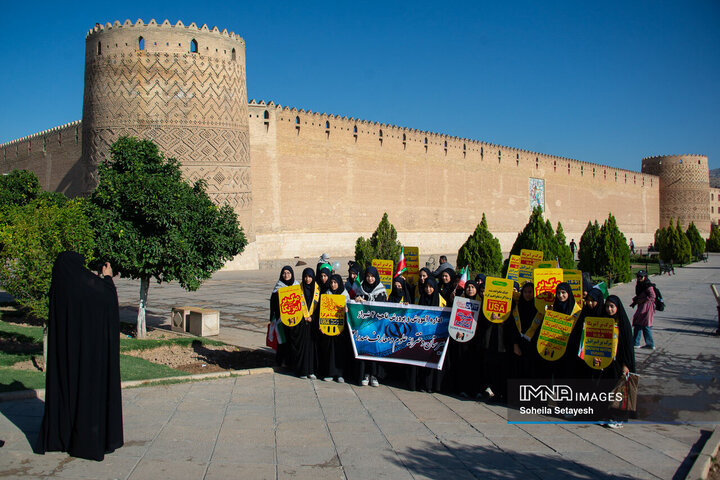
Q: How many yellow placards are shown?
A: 12